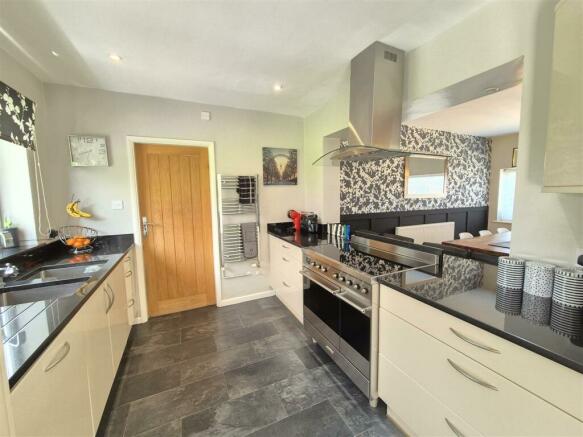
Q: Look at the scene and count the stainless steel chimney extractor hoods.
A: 1